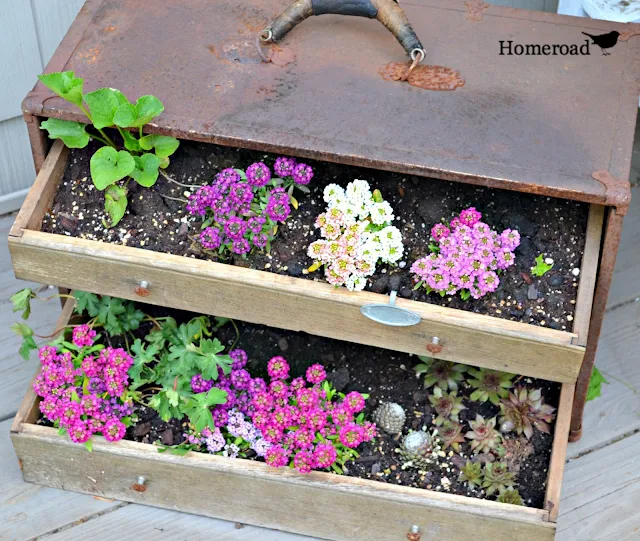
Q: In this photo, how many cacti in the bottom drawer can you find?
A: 2